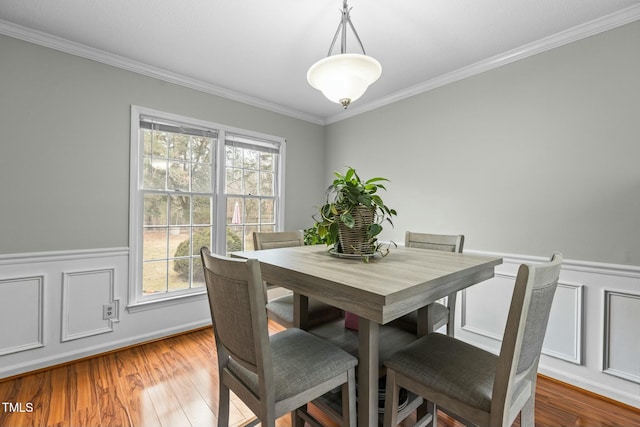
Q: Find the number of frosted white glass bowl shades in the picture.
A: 1